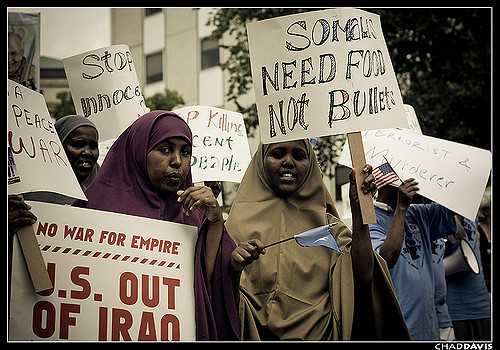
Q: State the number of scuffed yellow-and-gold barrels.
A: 0